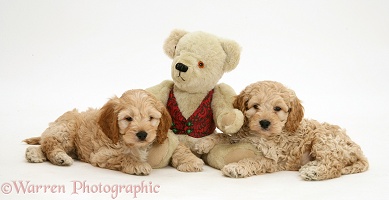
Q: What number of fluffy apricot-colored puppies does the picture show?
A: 2